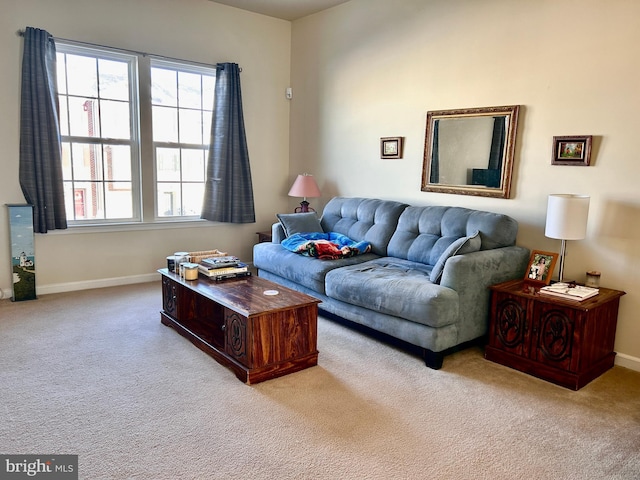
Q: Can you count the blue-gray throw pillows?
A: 2